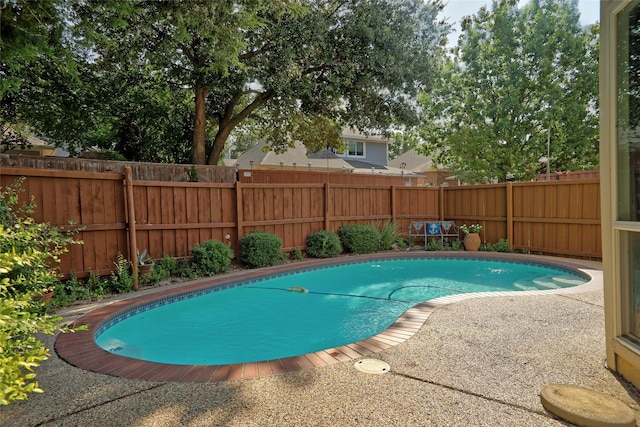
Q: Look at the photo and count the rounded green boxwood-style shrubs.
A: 4